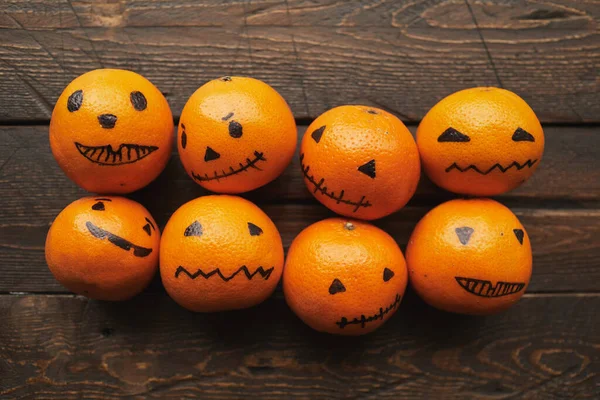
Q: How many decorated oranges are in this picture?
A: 8